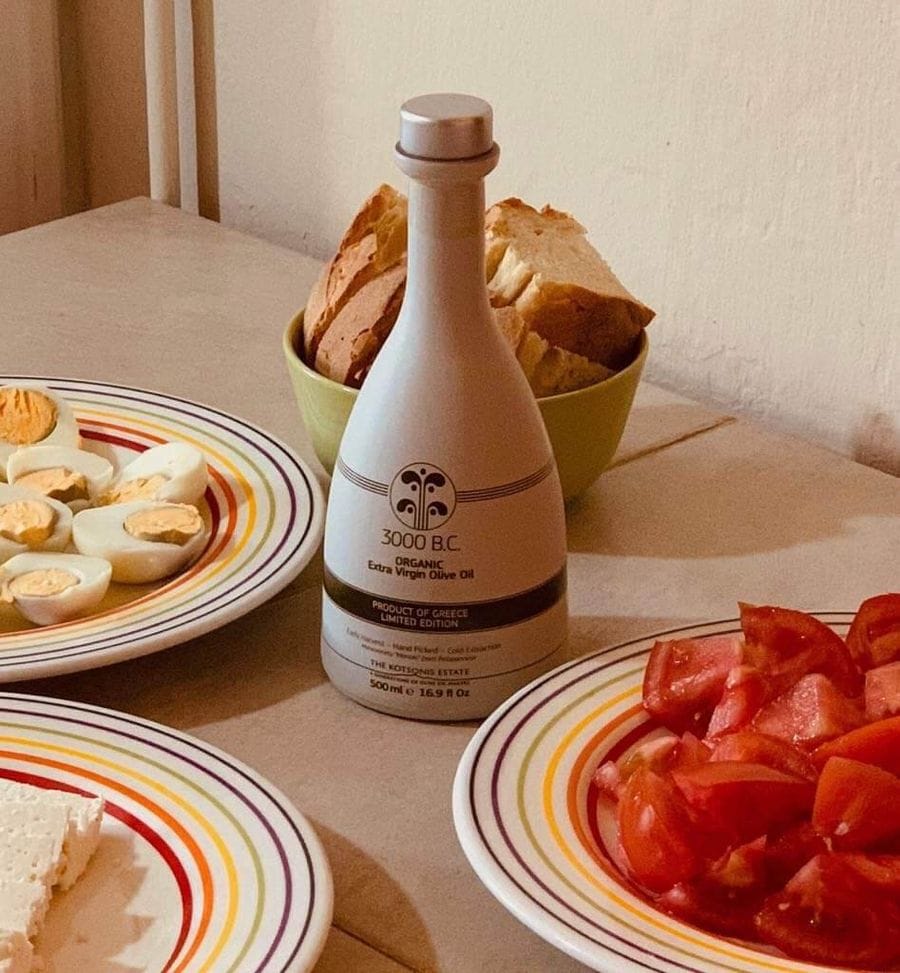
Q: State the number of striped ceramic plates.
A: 3